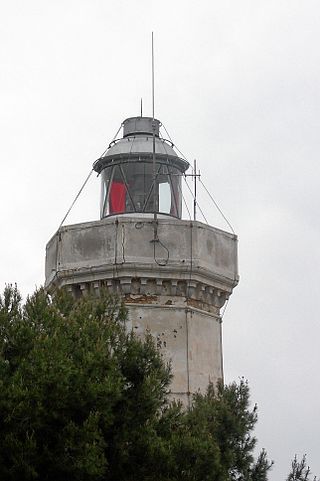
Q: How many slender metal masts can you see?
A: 3